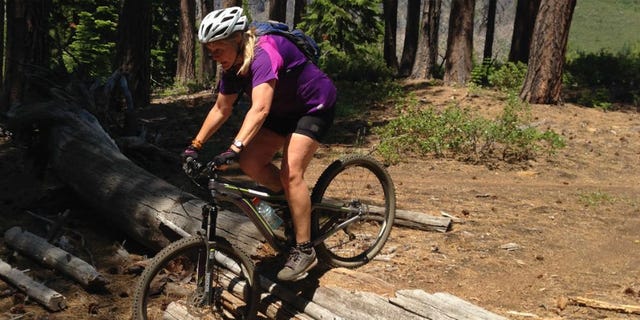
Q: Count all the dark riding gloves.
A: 2